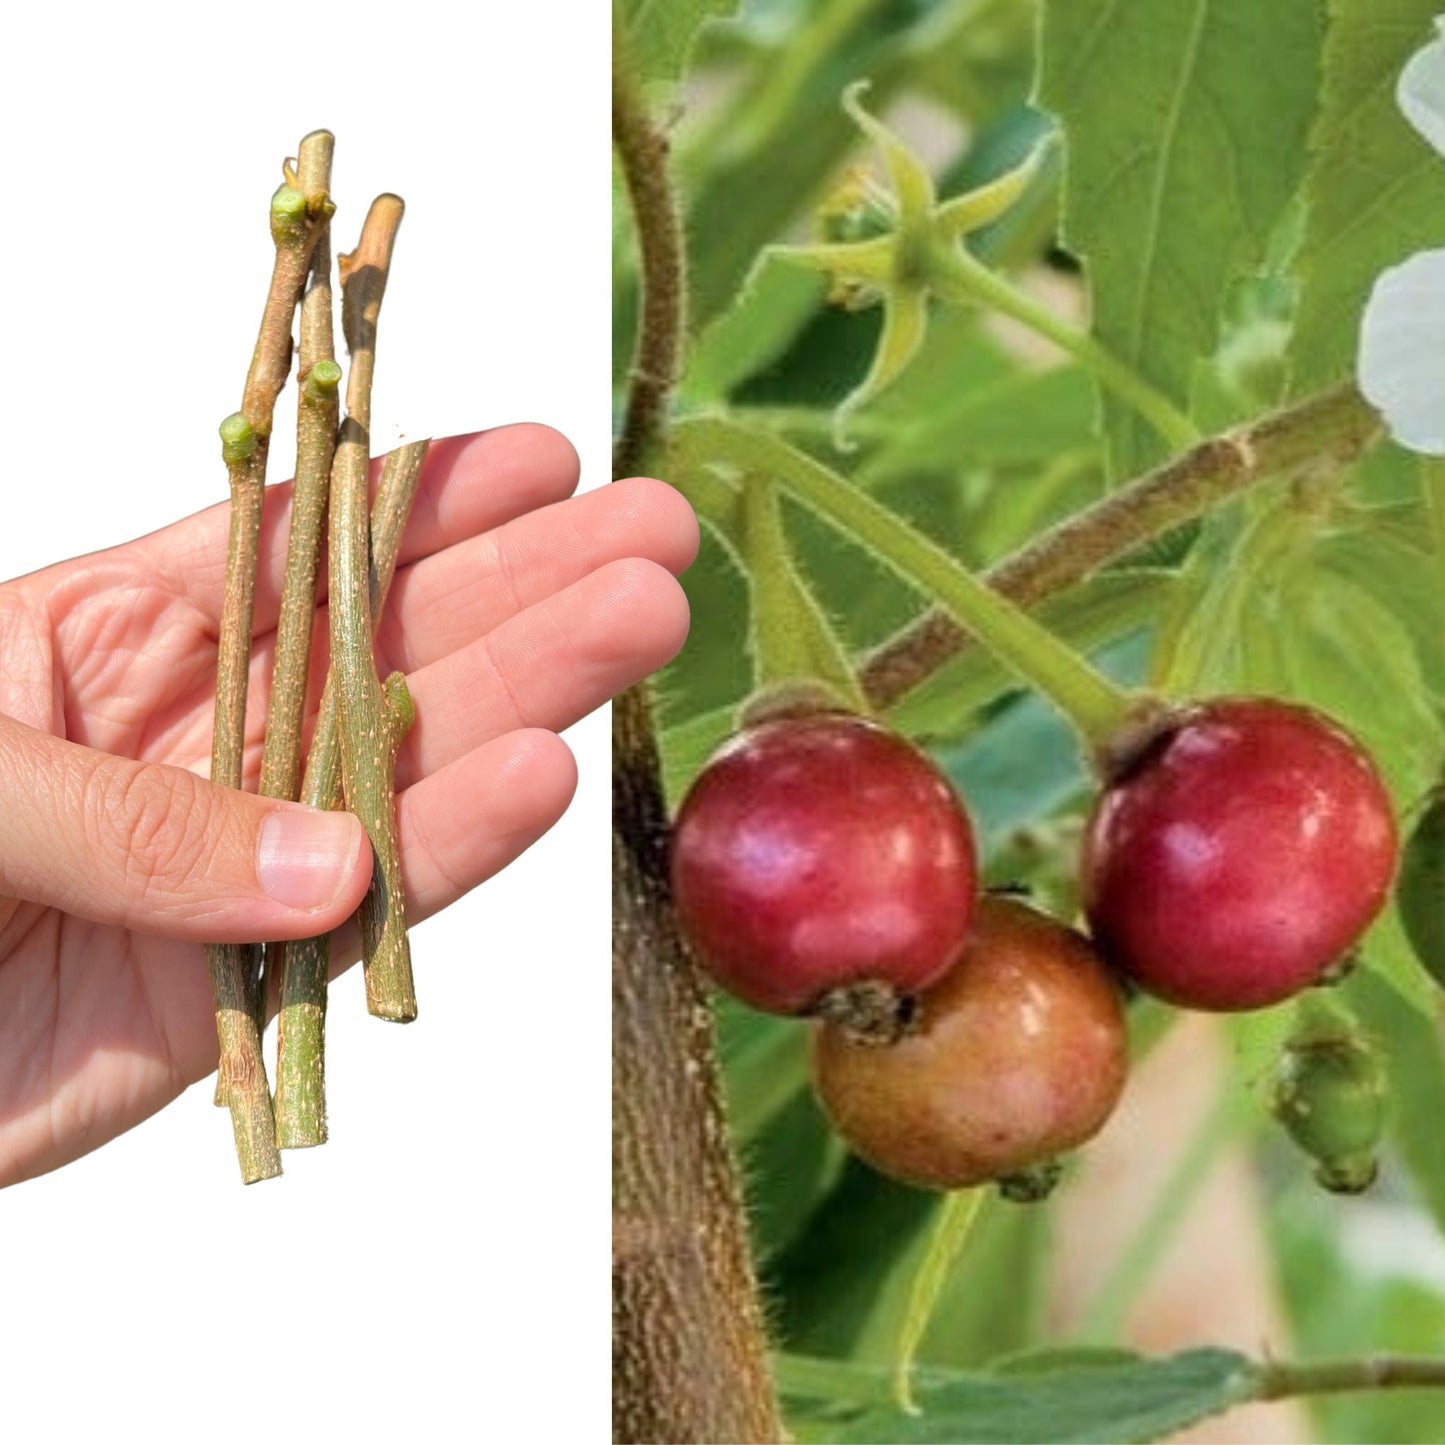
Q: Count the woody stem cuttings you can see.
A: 4